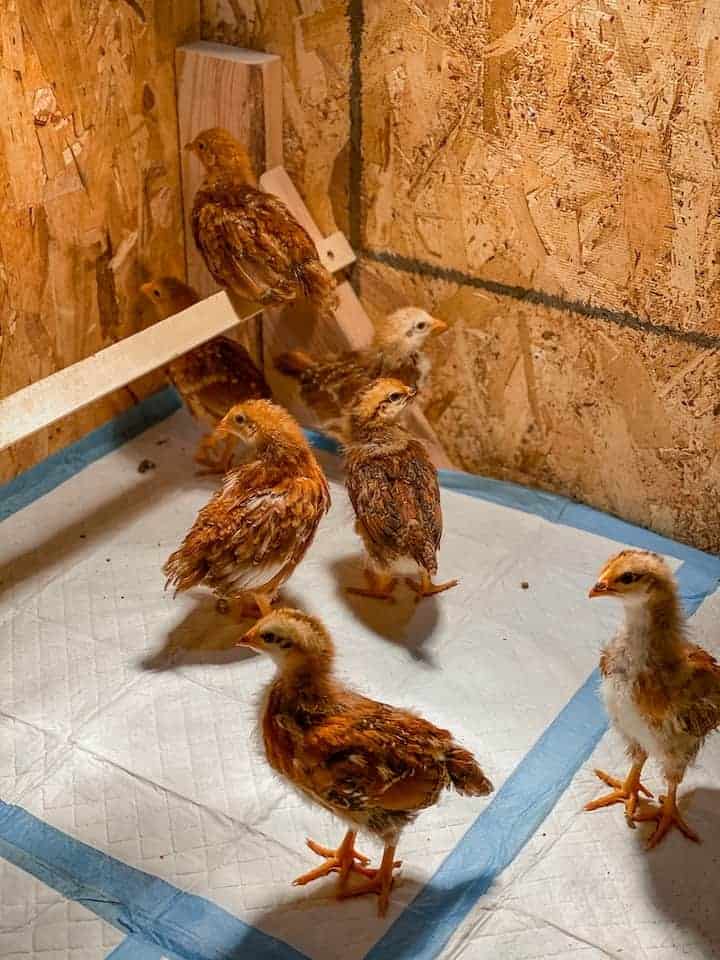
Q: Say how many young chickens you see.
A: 7